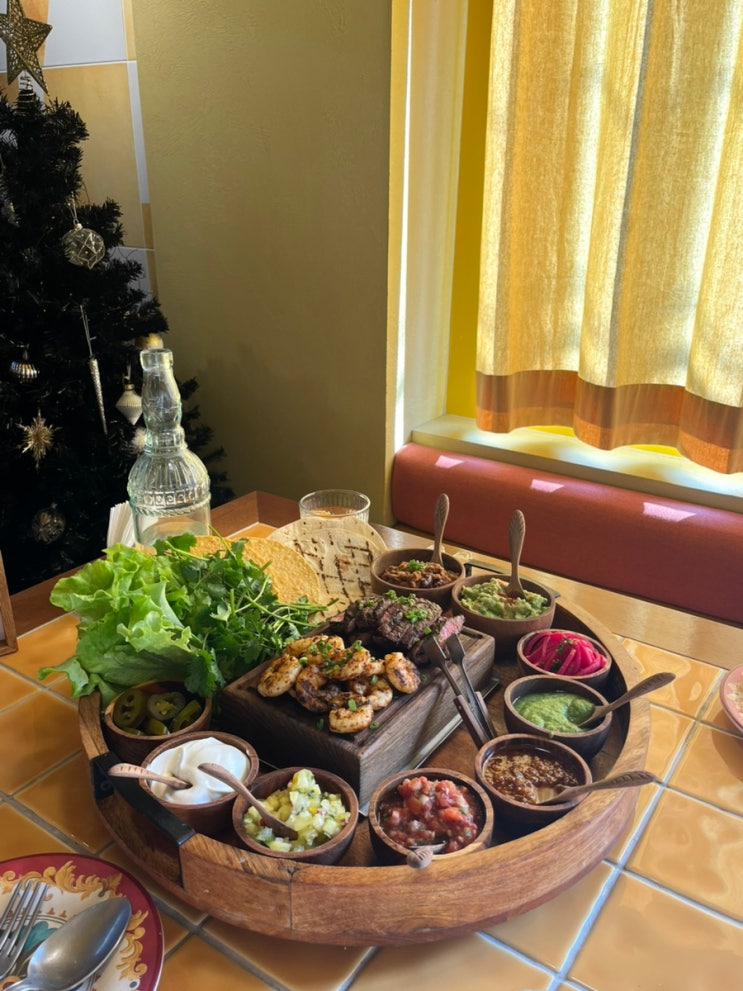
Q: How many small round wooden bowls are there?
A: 9